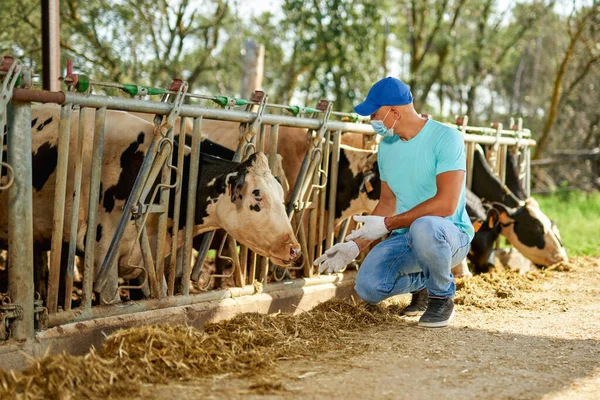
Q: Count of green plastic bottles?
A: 0